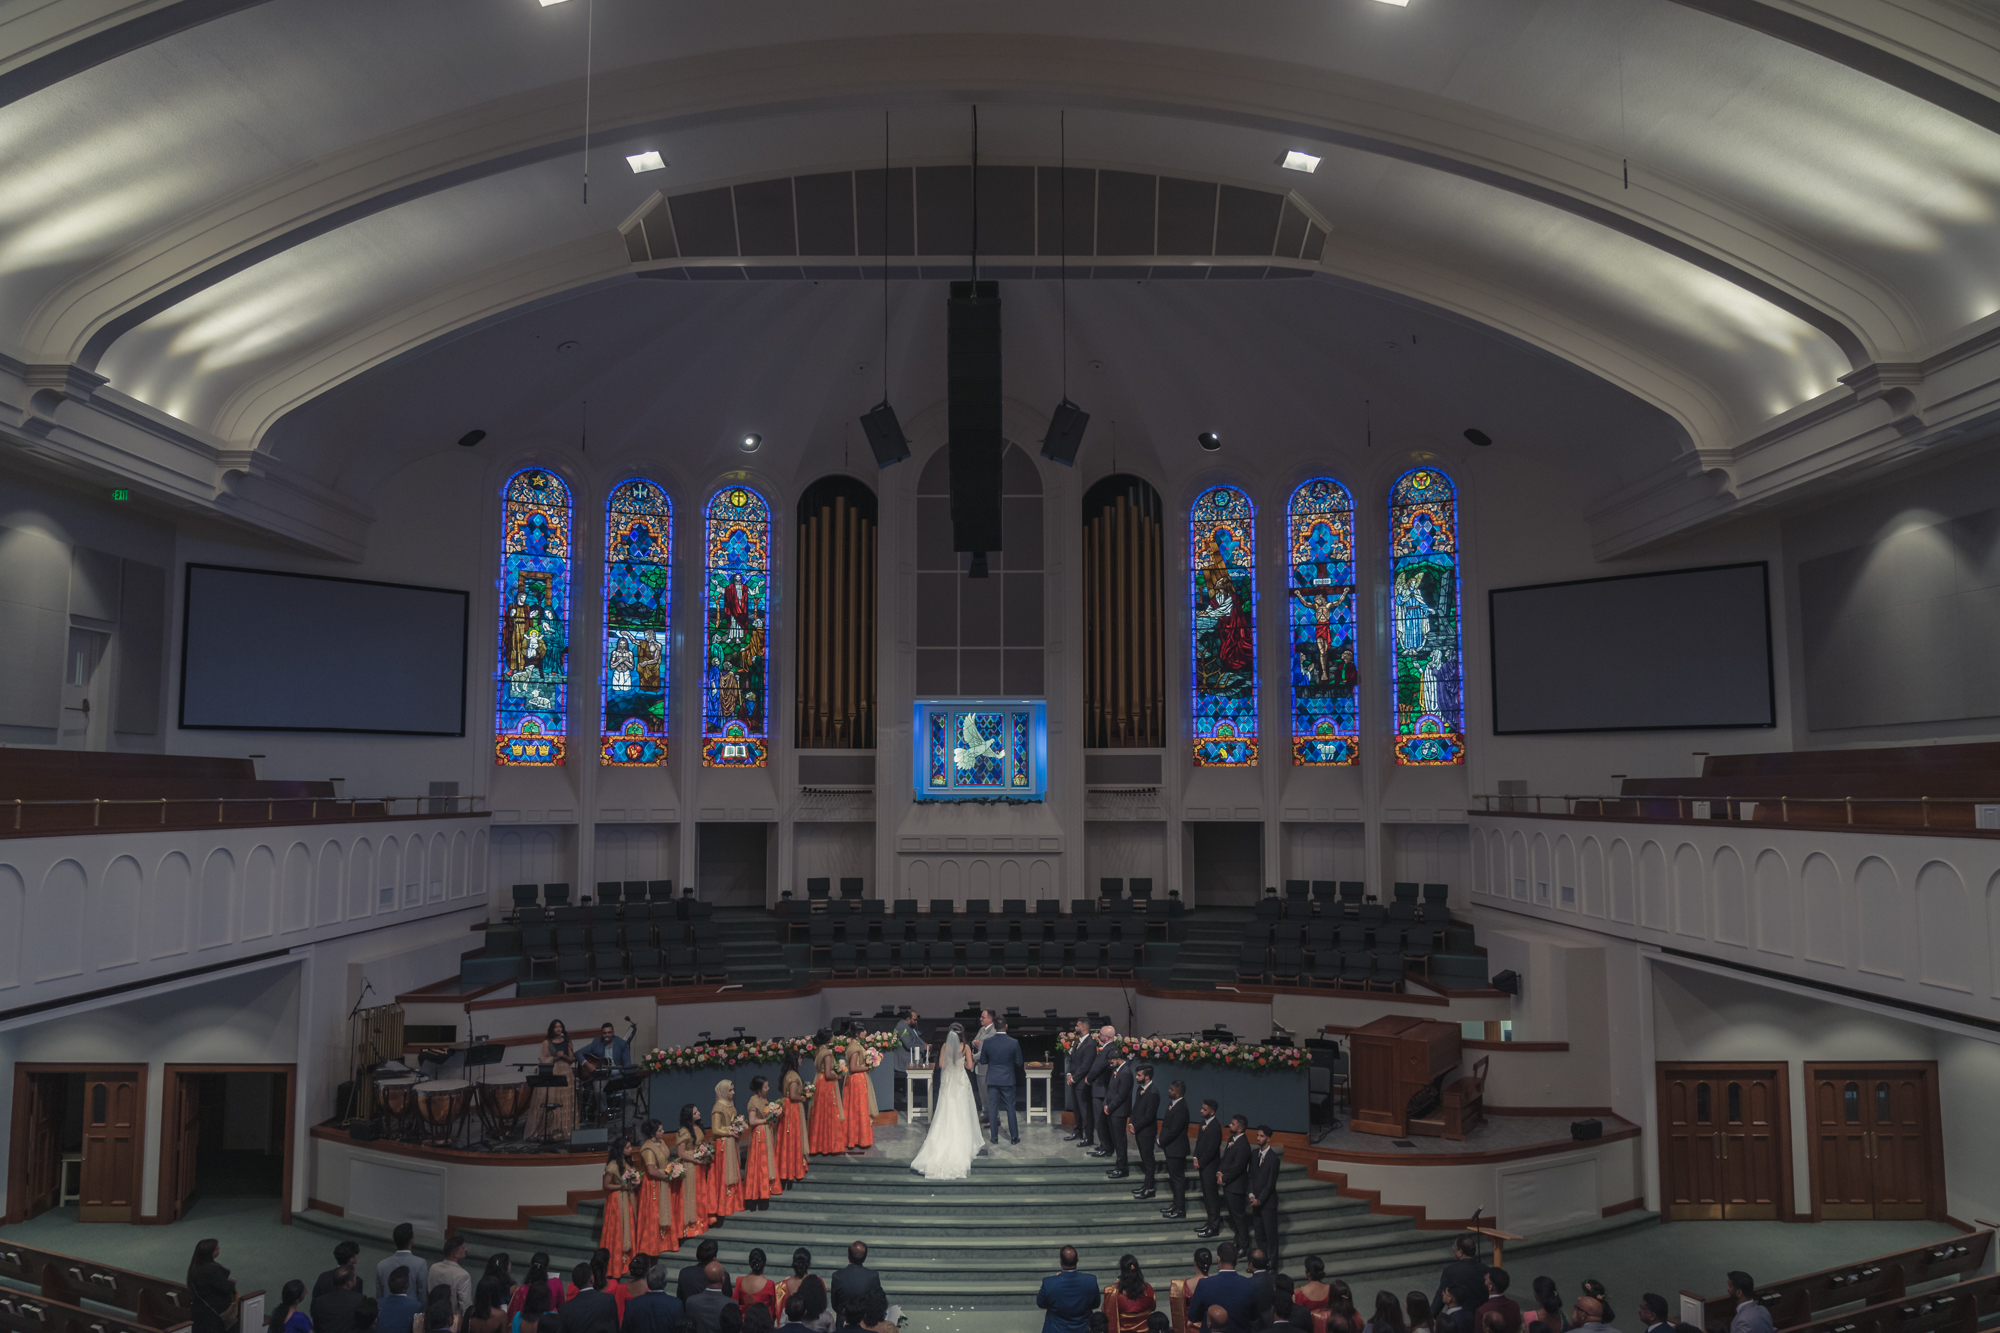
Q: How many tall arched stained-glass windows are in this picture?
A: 6